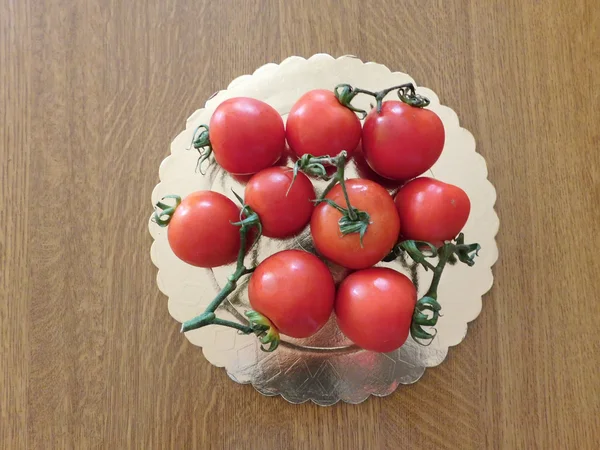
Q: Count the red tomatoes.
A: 9